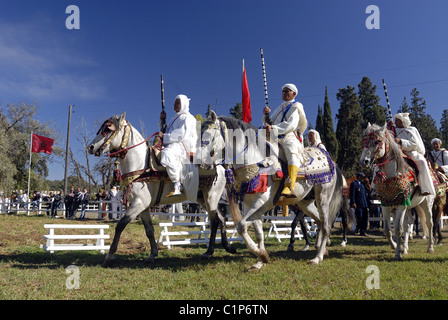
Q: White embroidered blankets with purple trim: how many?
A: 1